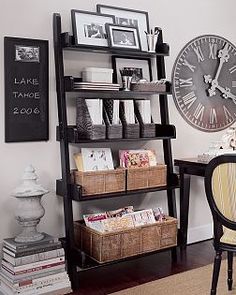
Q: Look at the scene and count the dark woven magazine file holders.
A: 4